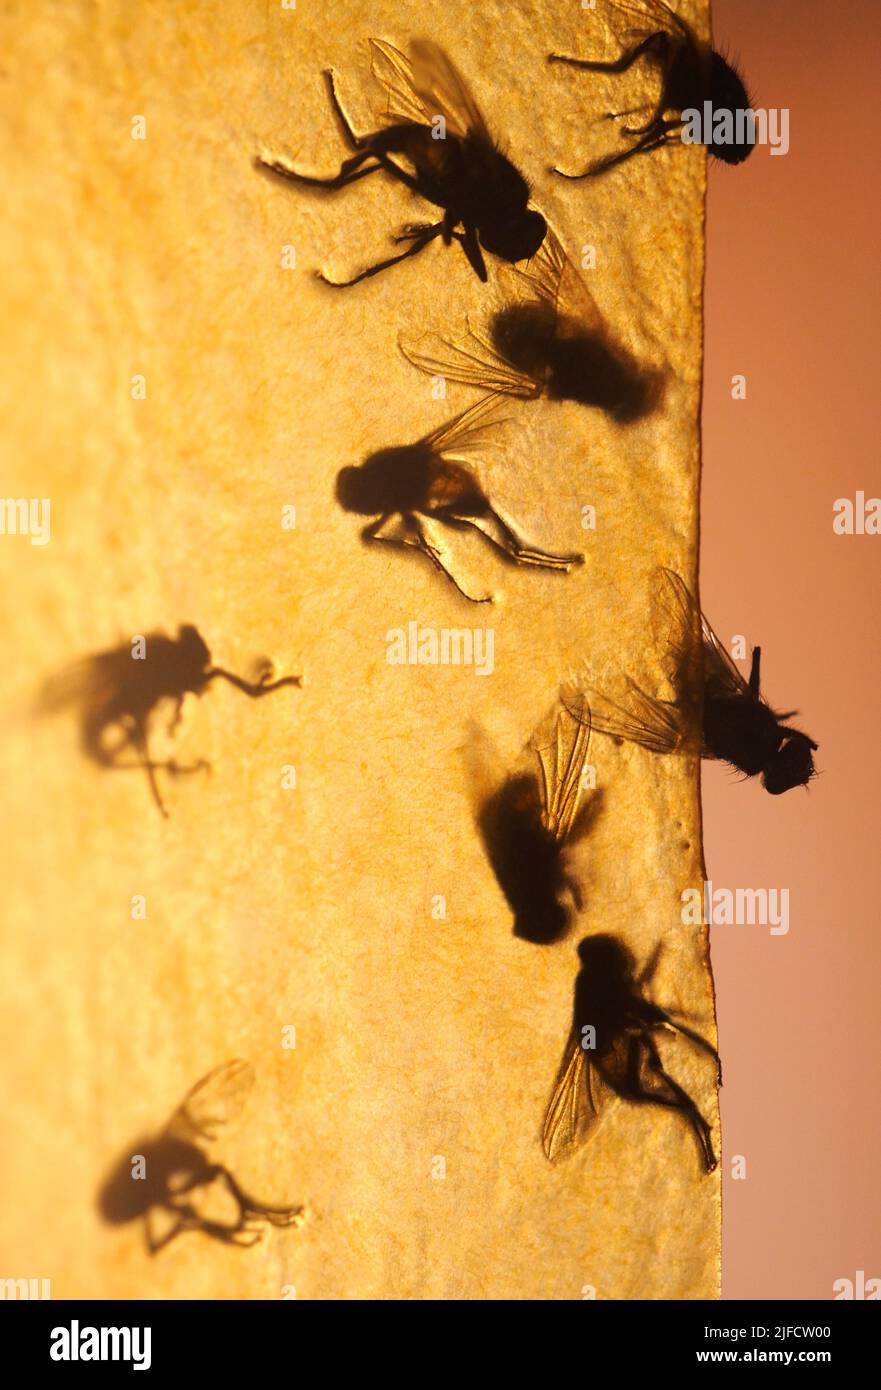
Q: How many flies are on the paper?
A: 9